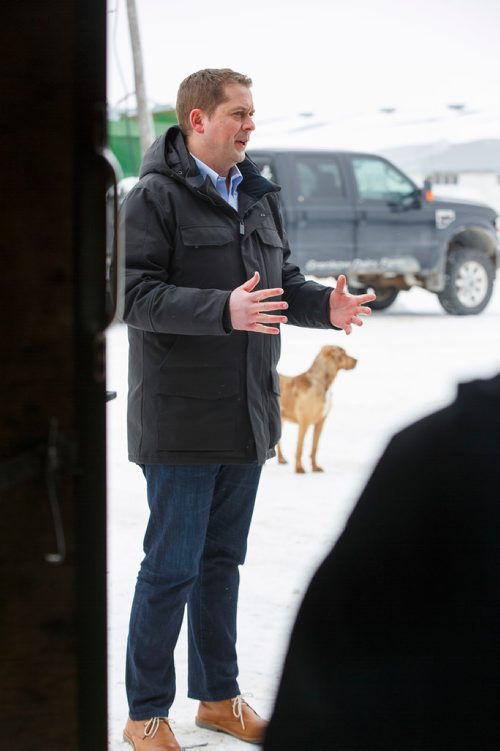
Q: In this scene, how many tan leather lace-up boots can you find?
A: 2